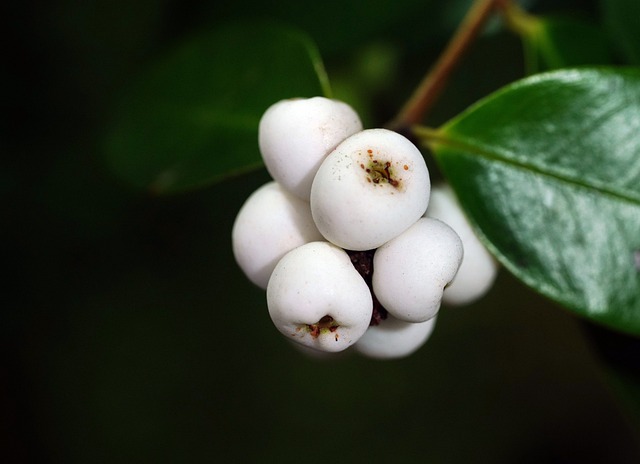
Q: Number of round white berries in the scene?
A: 7